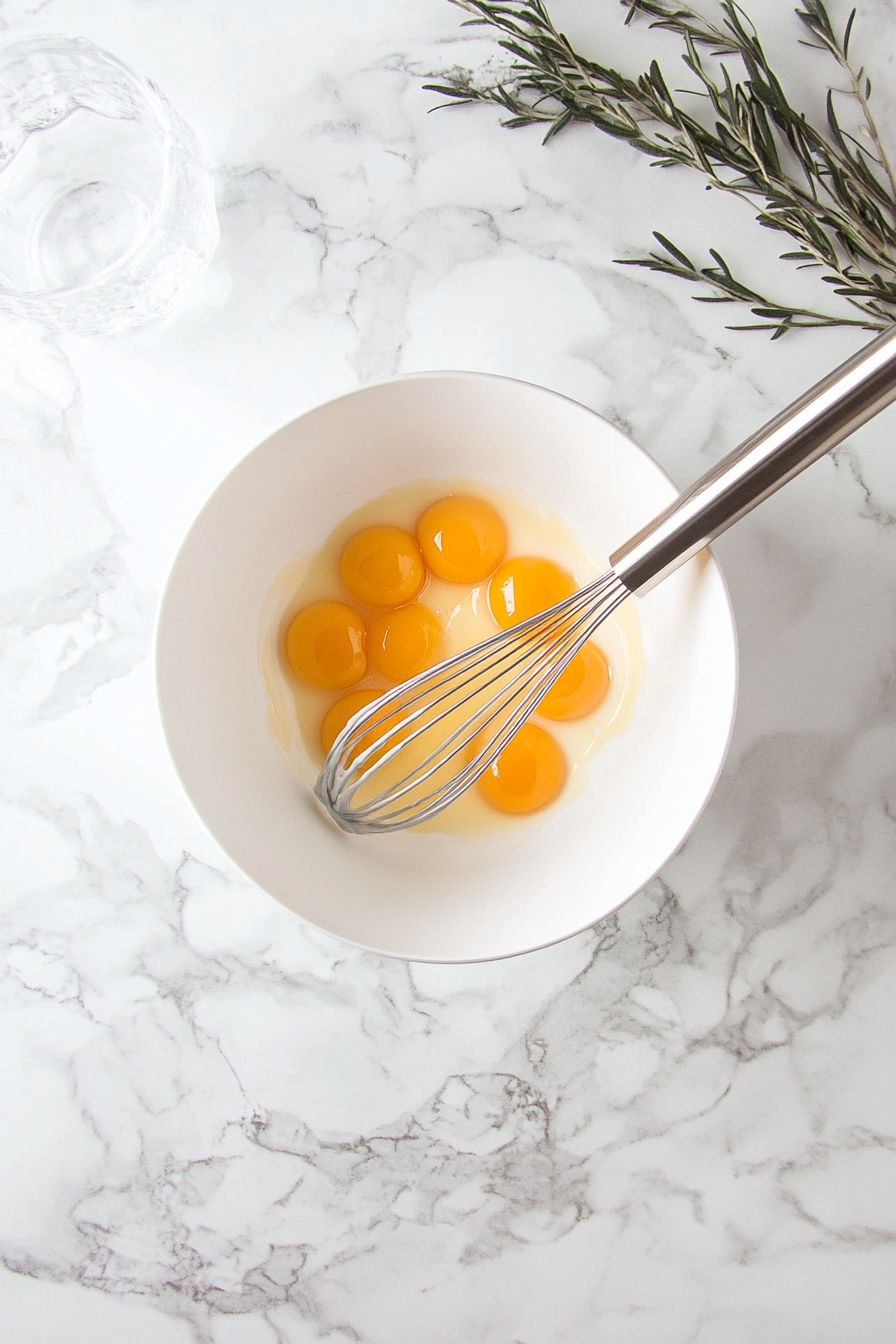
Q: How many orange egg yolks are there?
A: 8